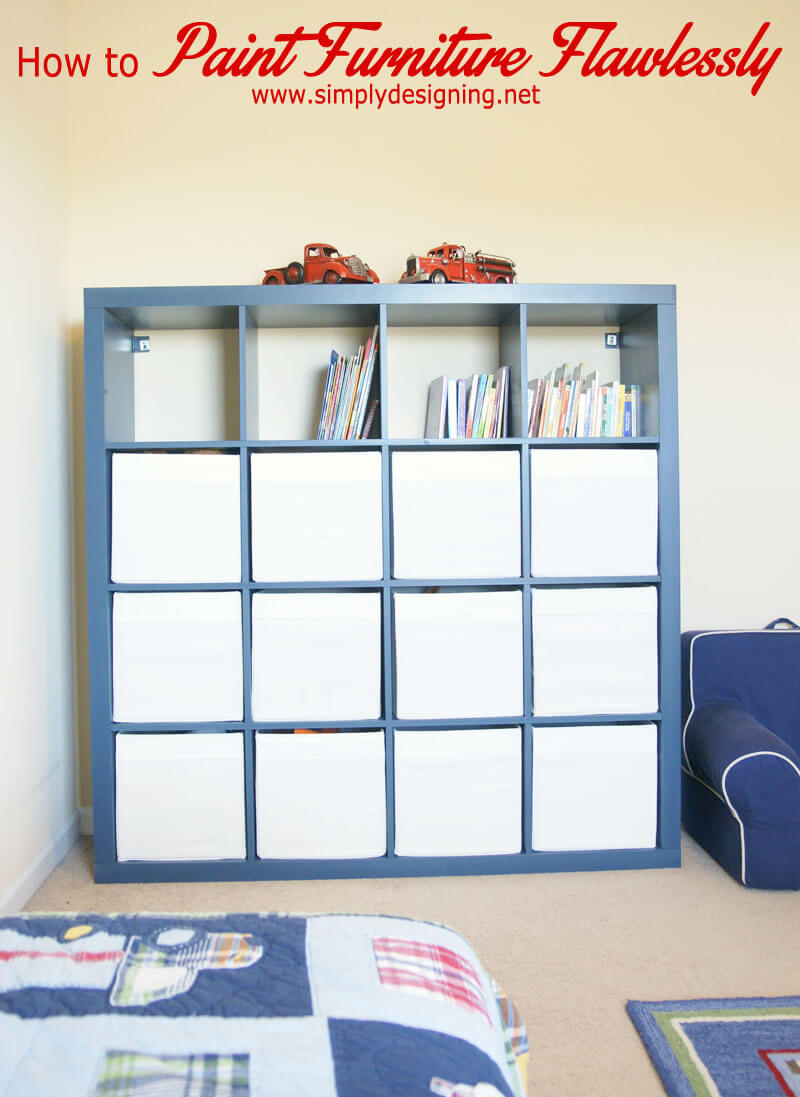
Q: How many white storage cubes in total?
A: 12